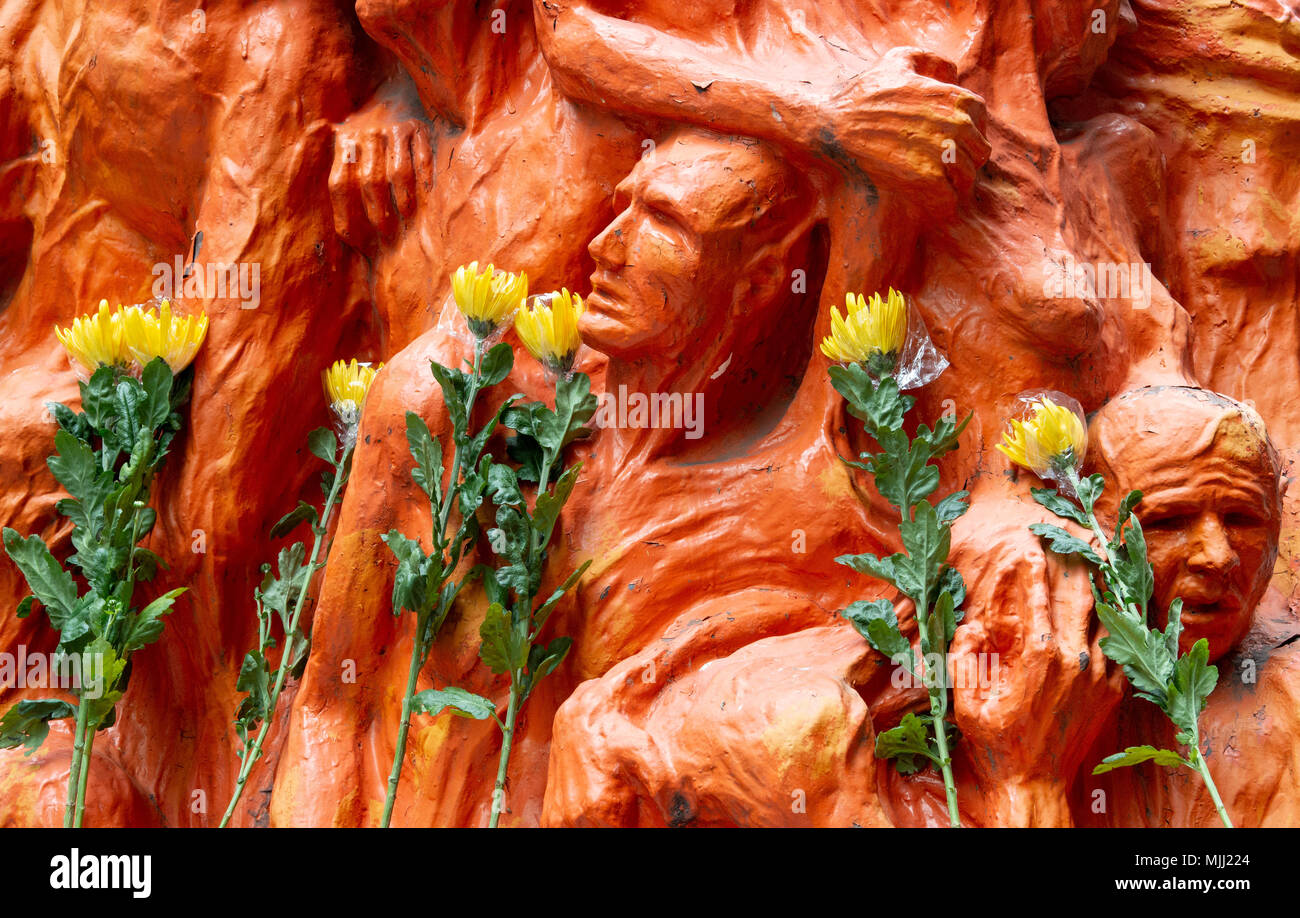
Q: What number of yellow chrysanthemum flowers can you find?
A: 7